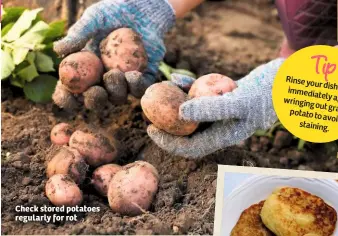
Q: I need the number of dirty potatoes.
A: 10